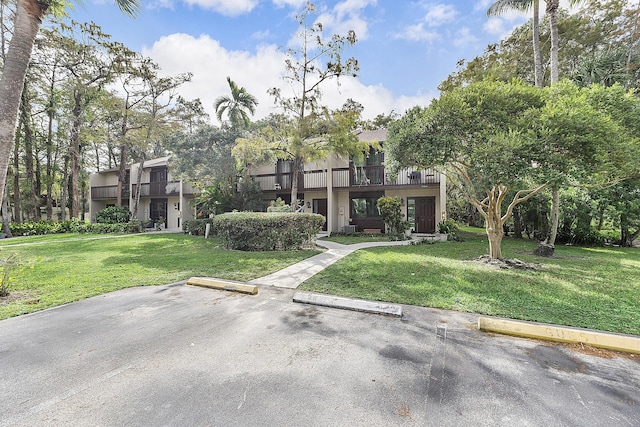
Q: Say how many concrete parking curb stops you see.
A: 3